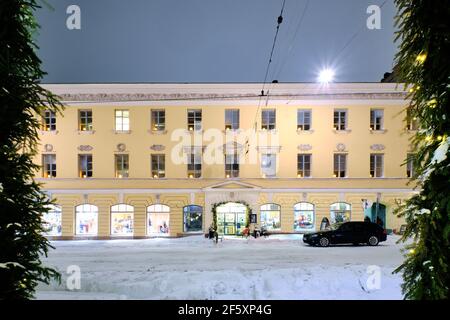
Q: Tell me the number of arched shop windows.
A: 8